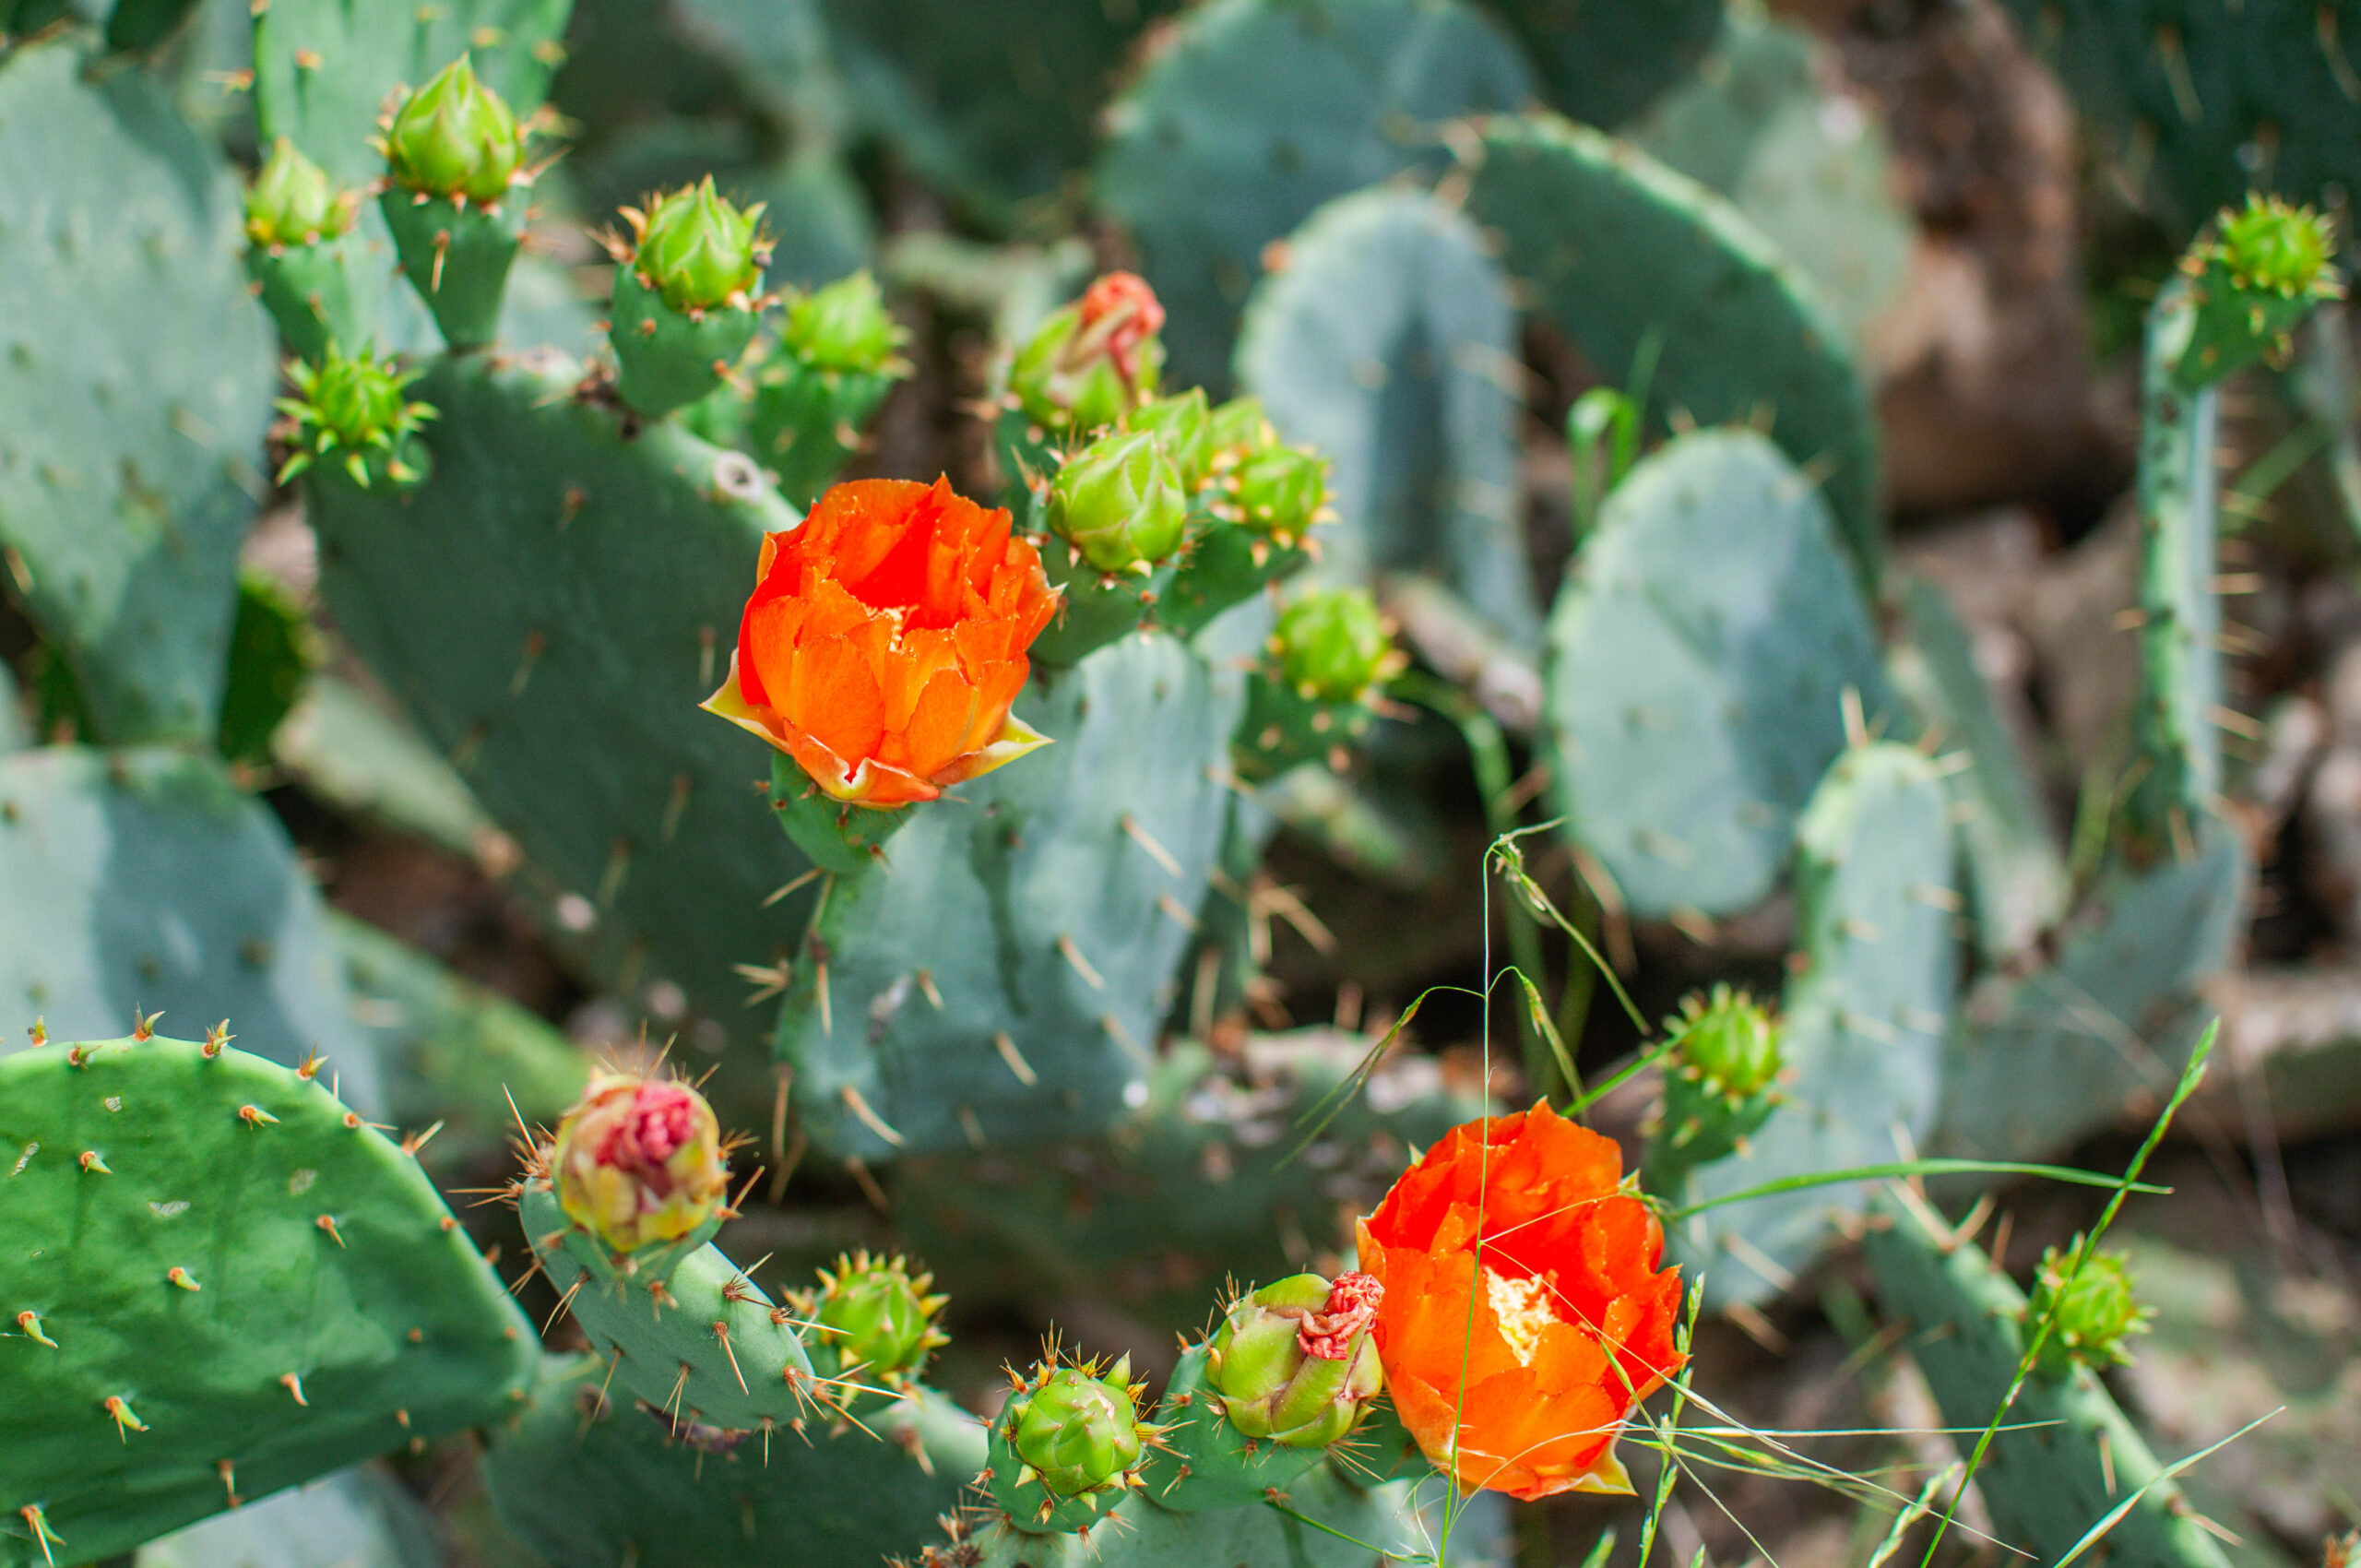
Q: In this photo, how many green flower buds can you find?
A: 15